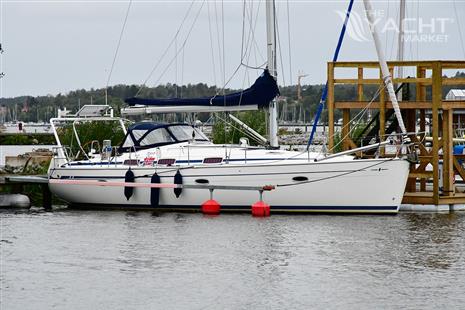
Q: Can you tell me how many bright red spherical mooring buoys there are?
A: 2